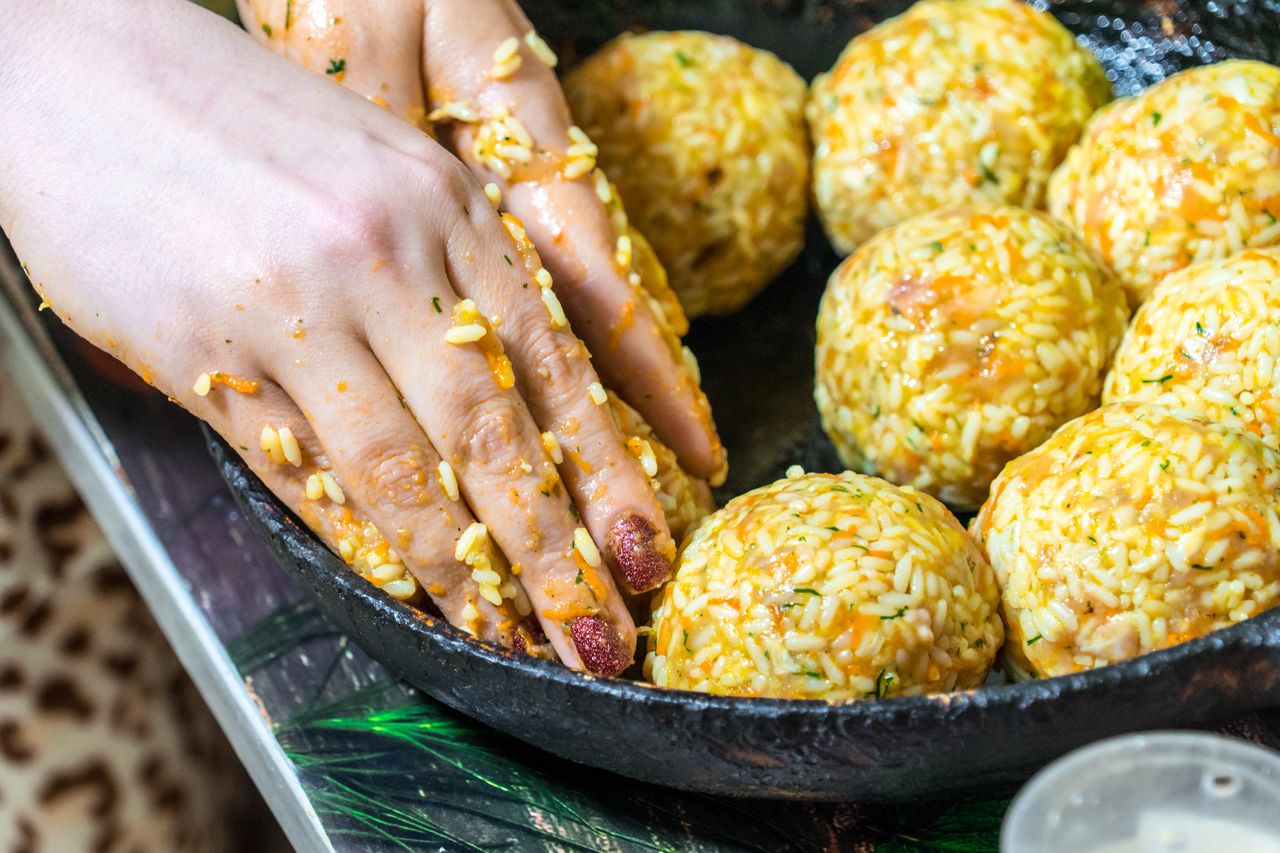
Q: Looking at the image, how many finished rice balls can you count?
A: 7